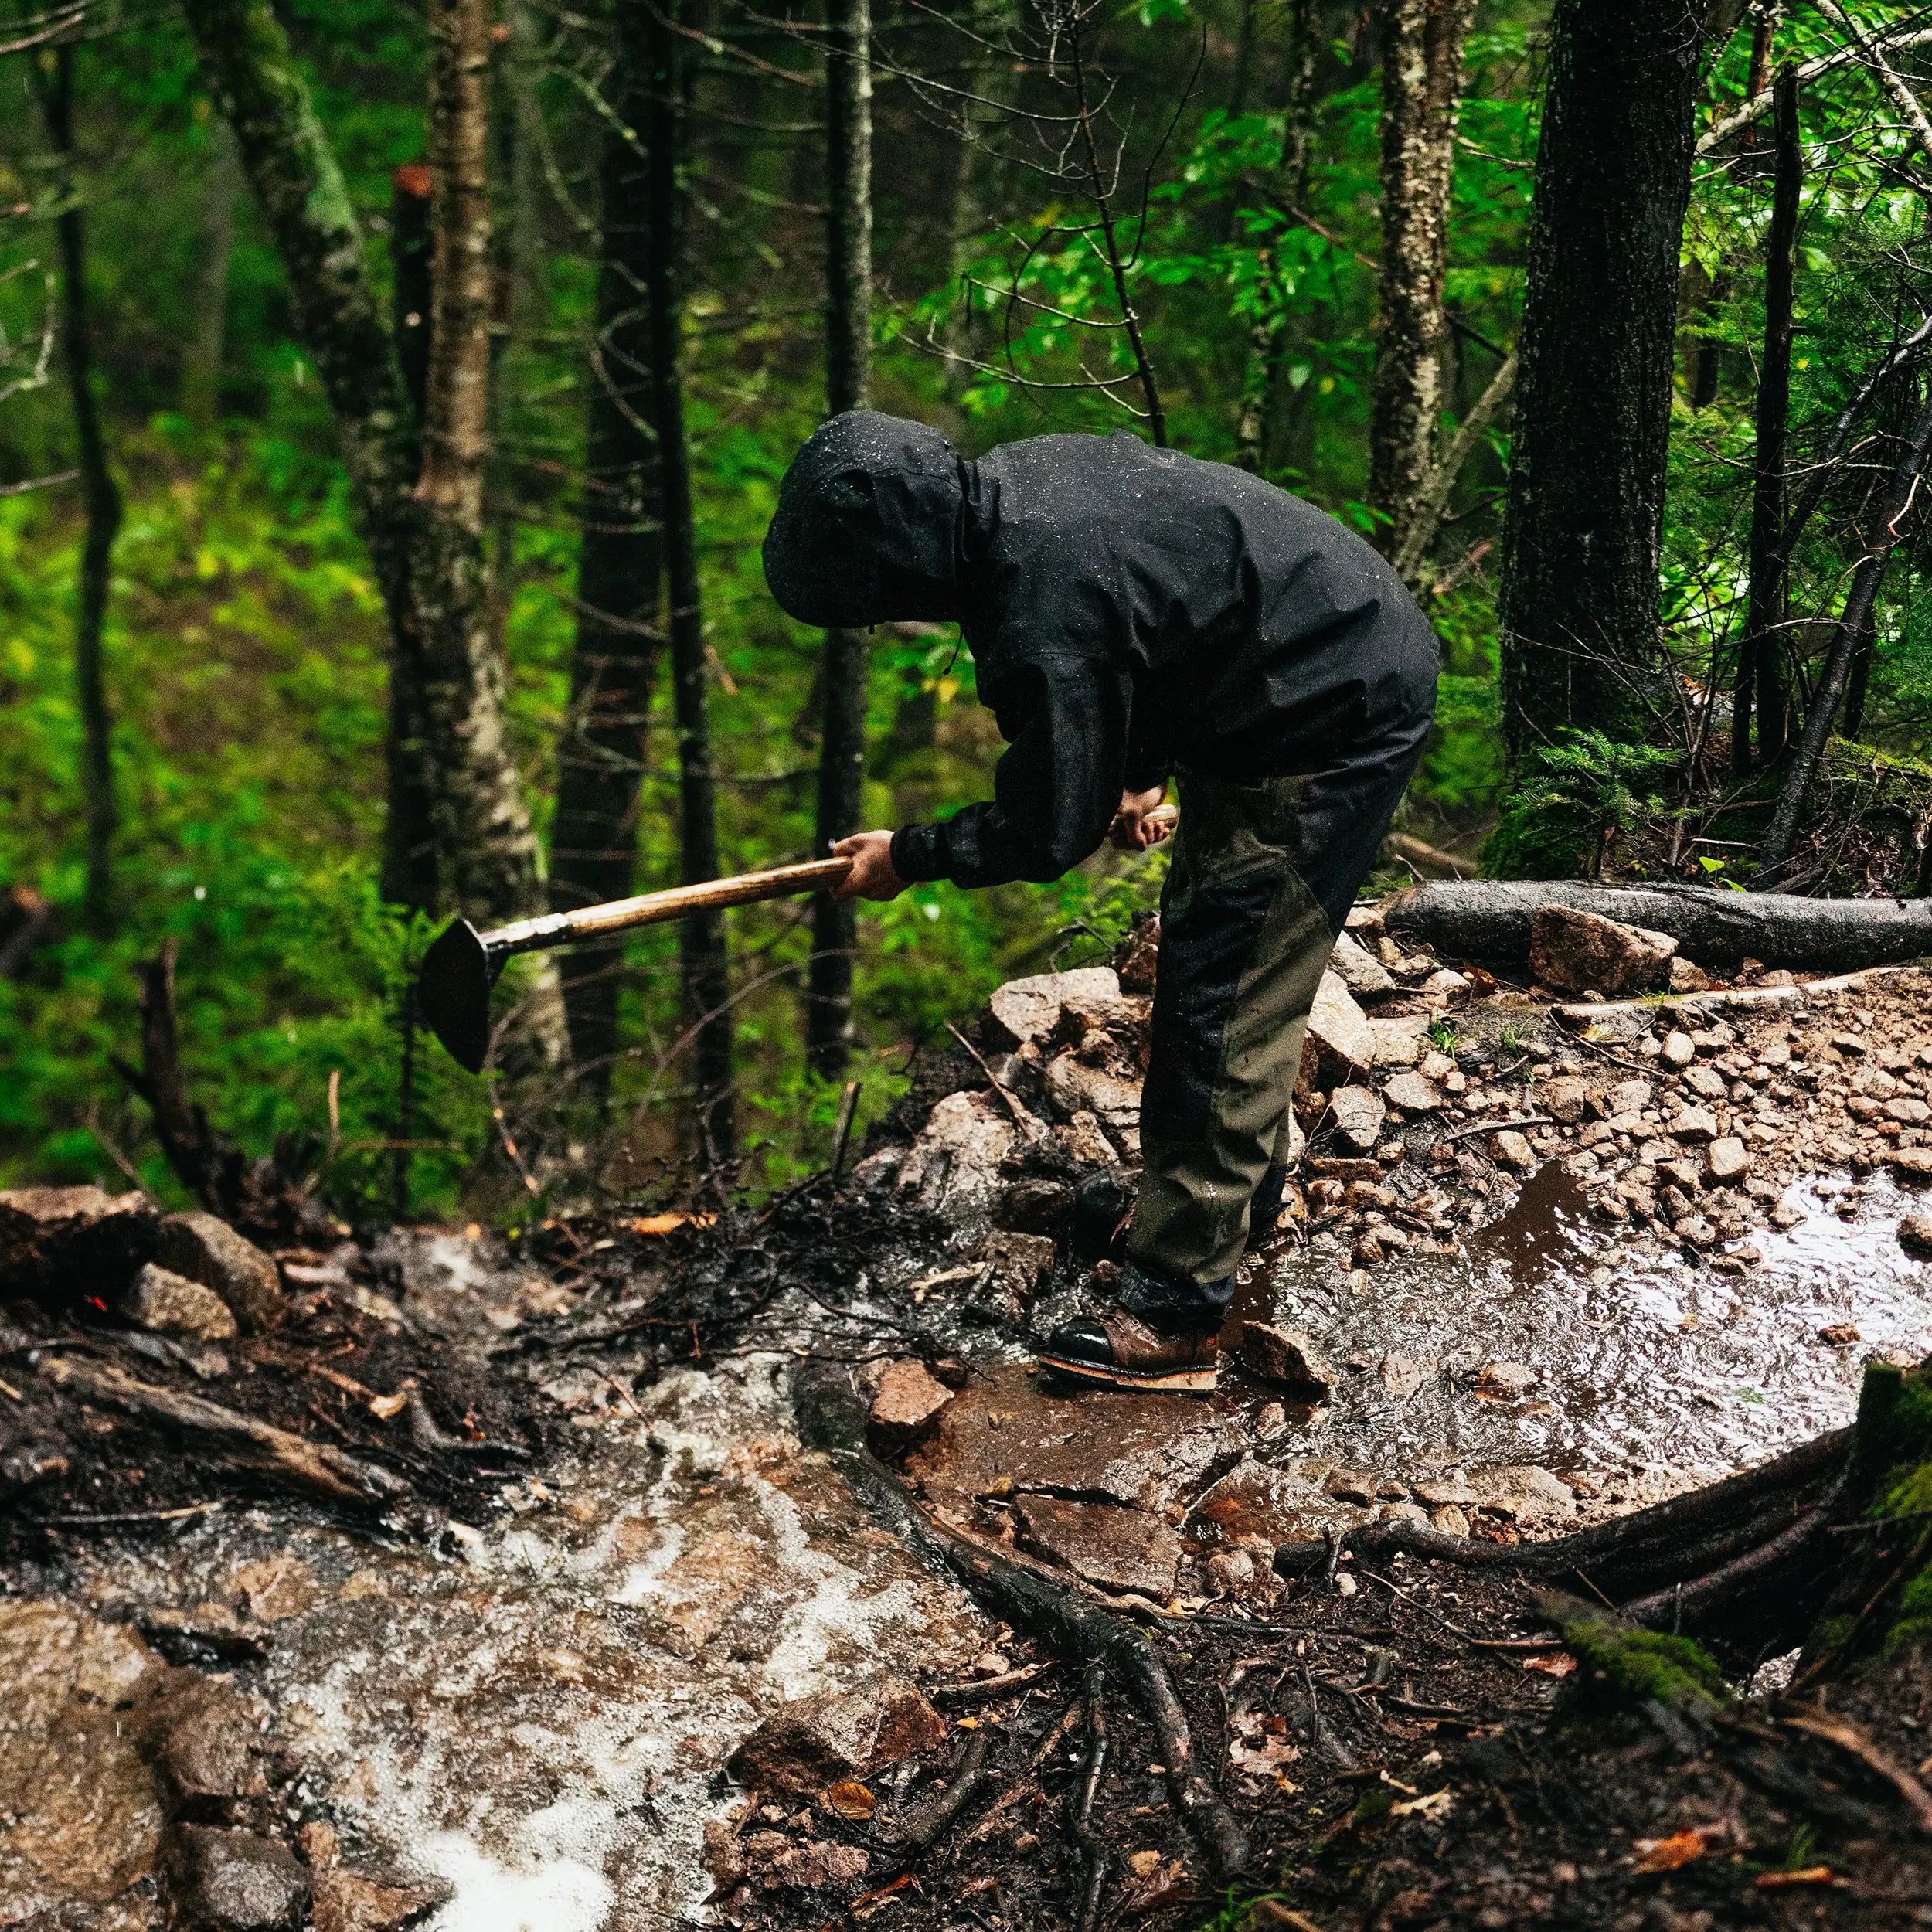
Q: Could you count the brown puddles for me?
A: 1